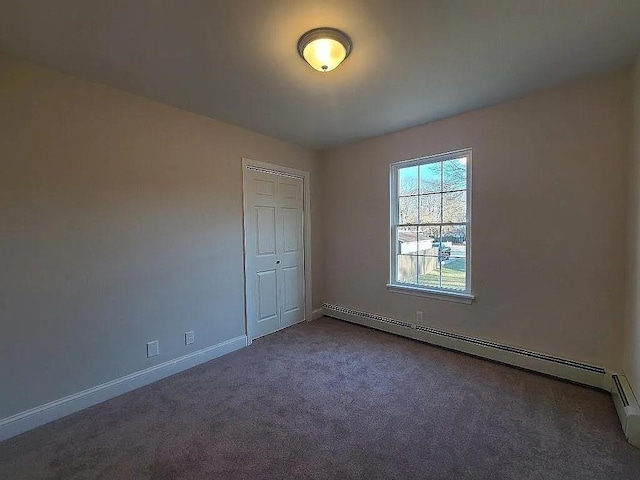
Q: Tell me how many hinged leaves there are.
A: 2